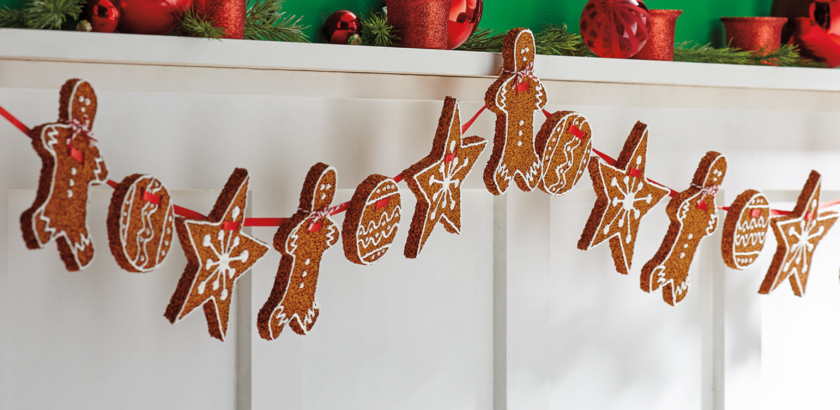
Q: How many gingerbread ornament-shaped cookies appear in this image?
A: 4